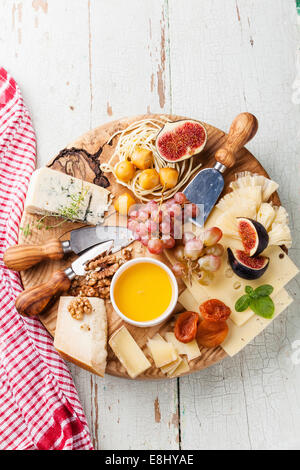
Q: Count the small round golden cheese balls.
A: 5